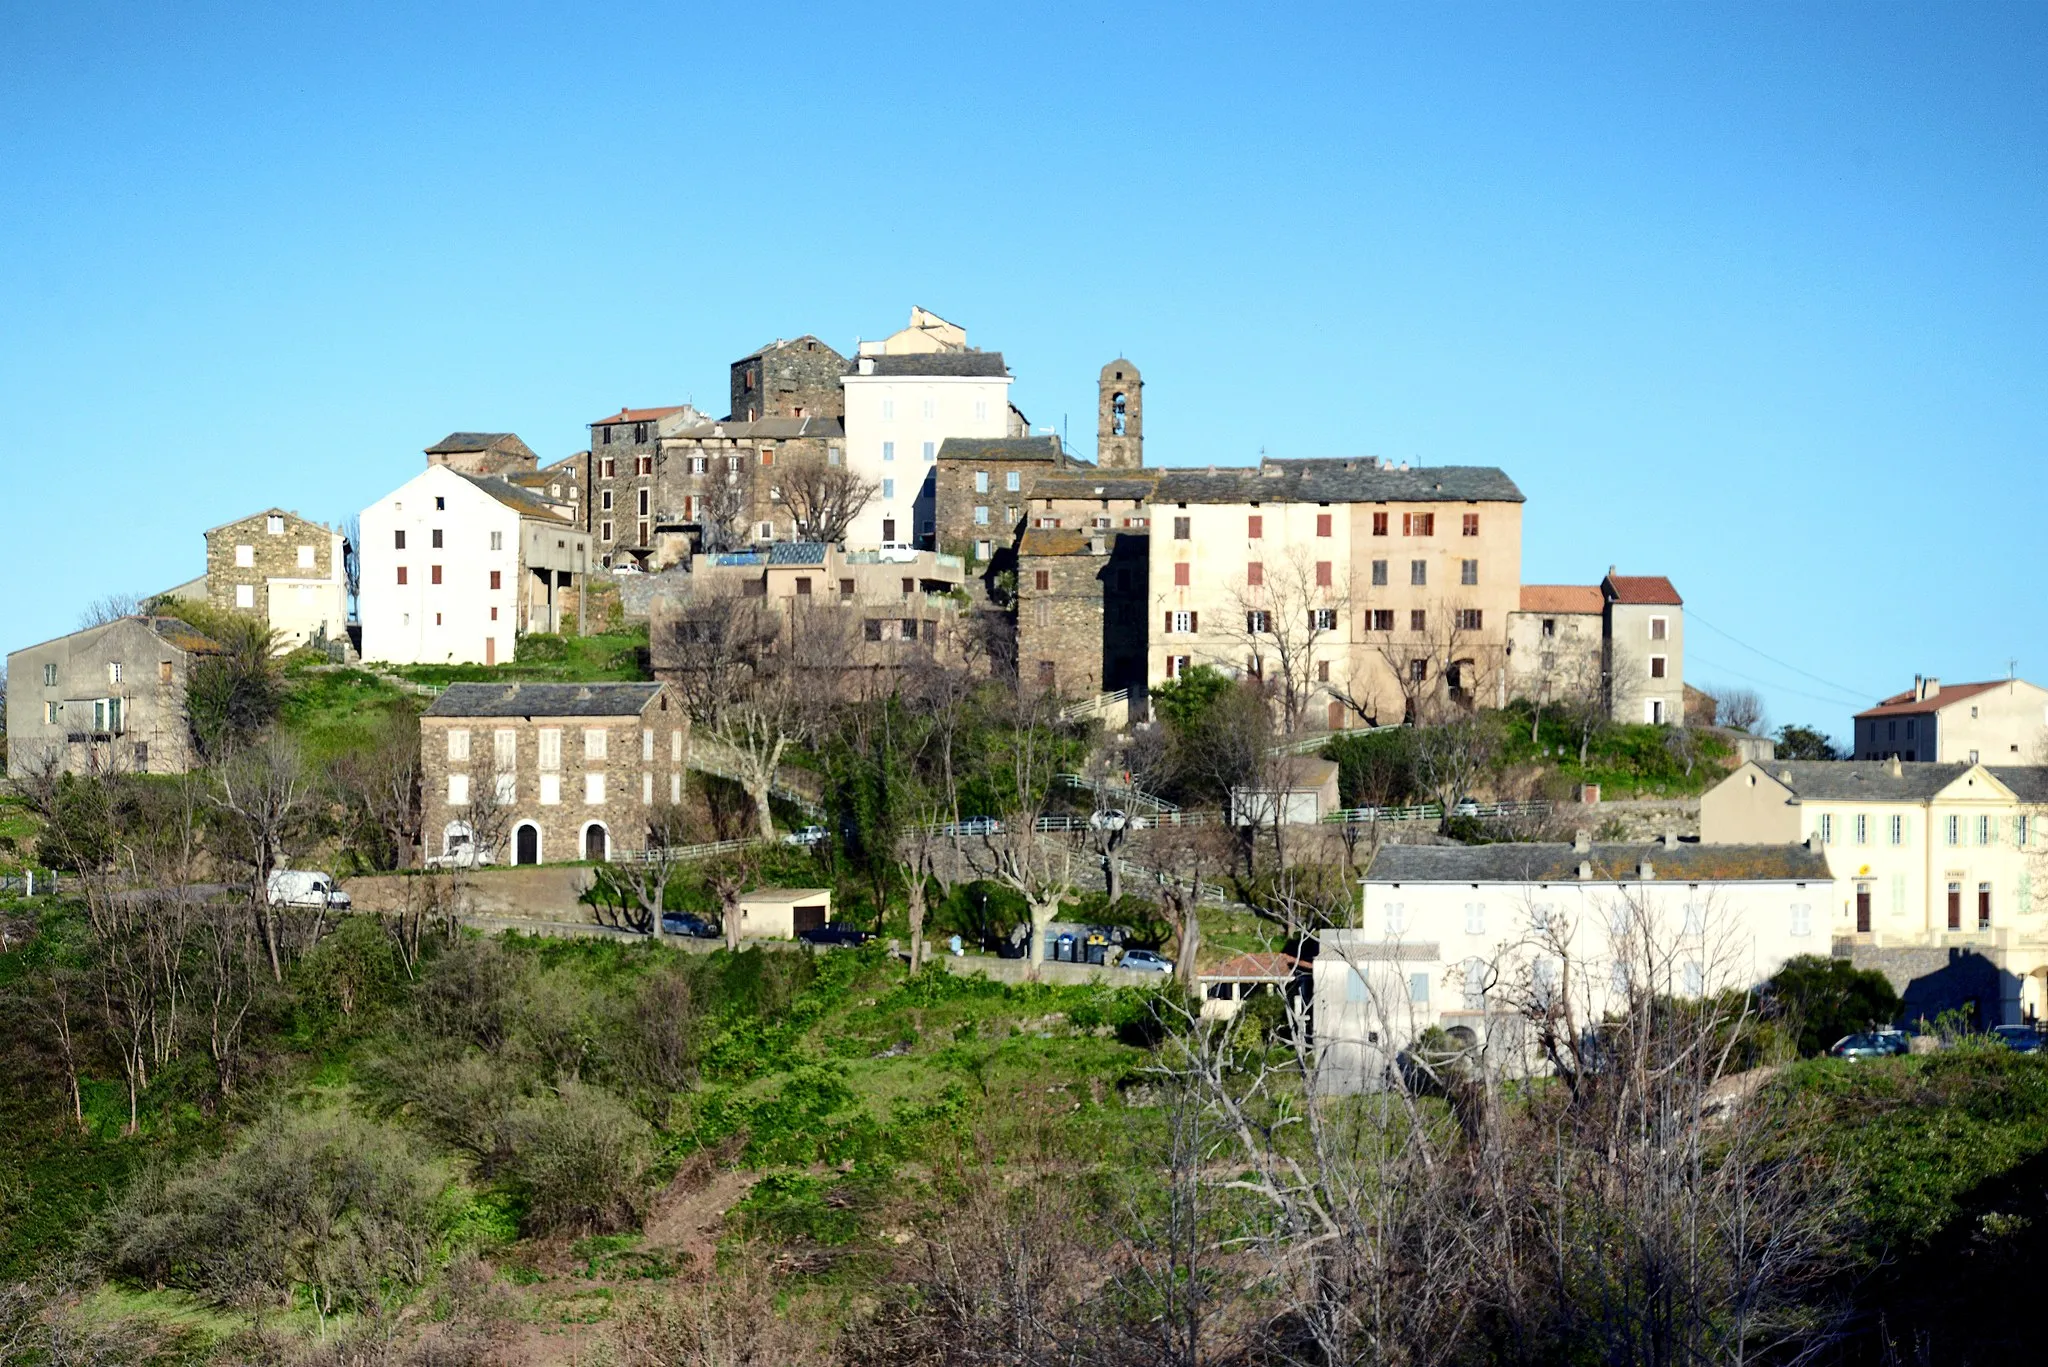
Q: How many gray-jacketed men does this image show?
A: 0